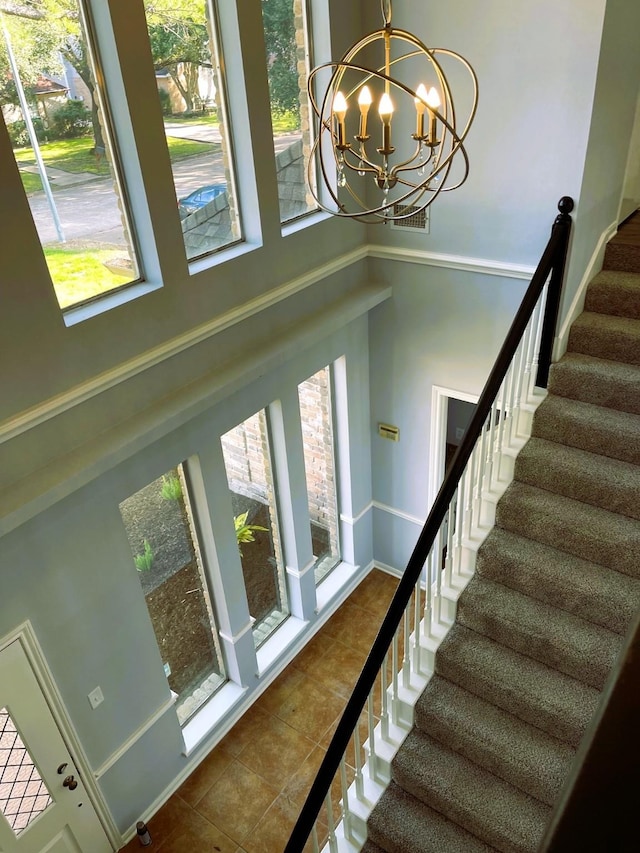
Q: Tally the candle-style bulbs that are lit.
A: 5